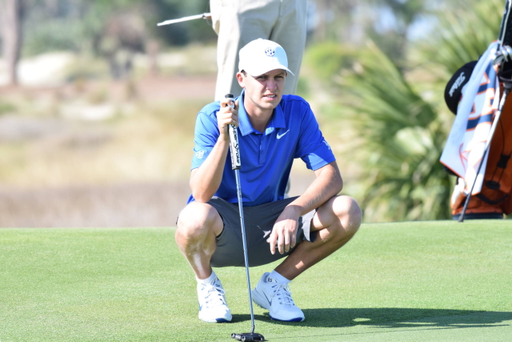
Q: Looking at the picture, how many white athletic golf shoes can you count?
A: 2